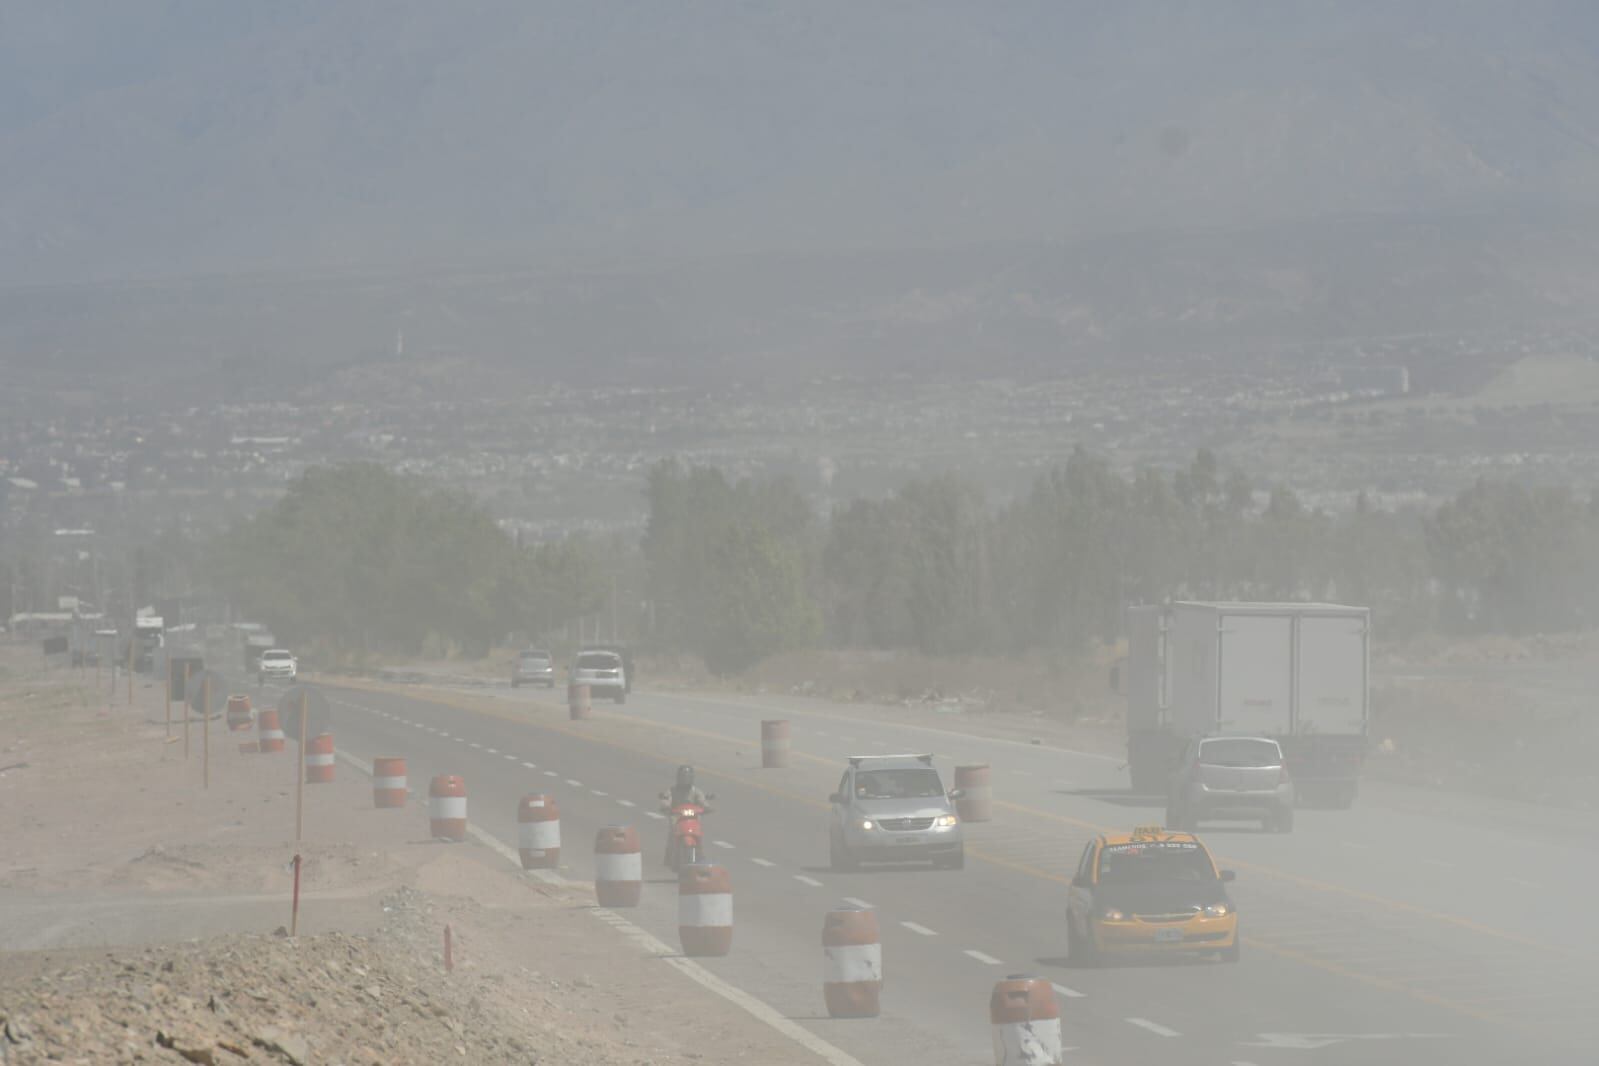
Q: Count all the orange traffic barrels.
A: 13